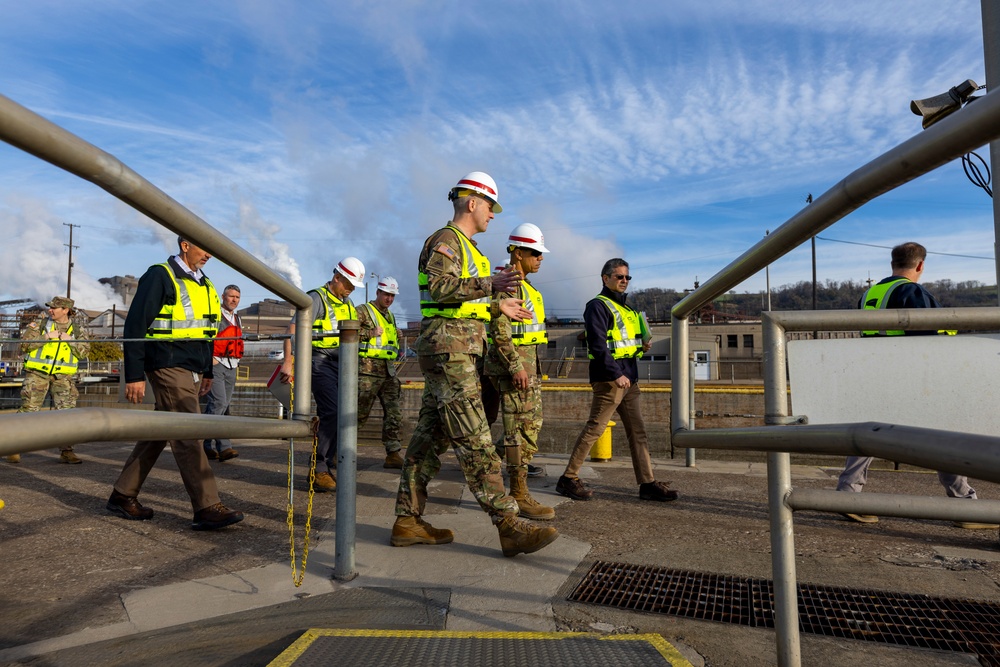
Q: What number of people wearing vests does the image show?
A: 9